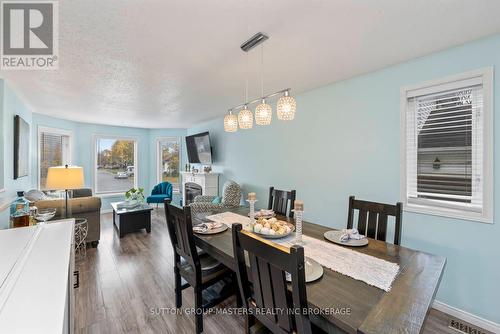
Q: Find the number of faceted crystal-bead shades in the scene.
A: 4